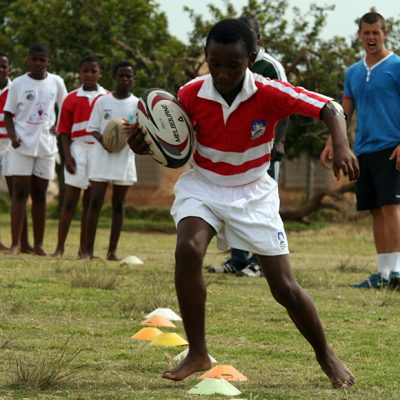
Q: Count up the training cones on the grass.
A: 8